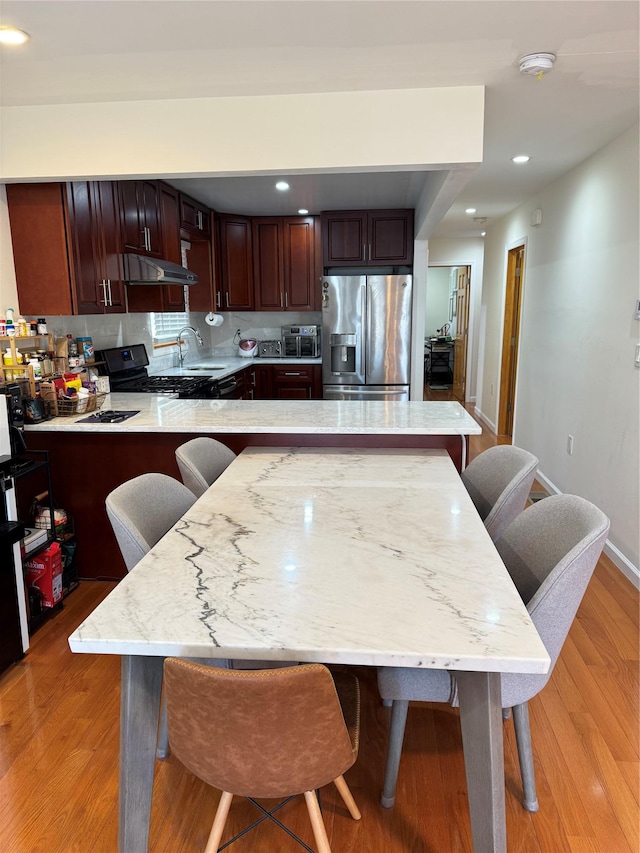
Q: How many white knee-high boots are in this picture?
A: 0